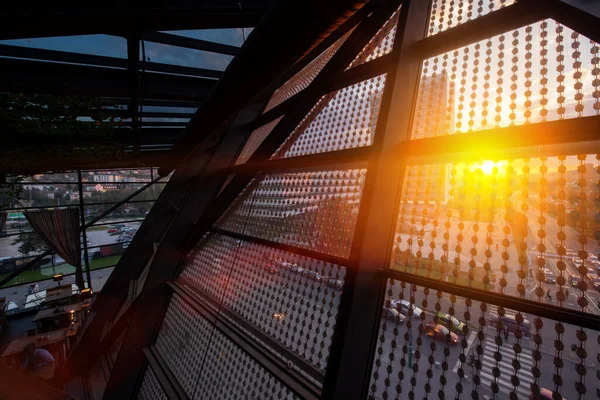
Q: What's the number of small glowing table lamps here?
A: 3